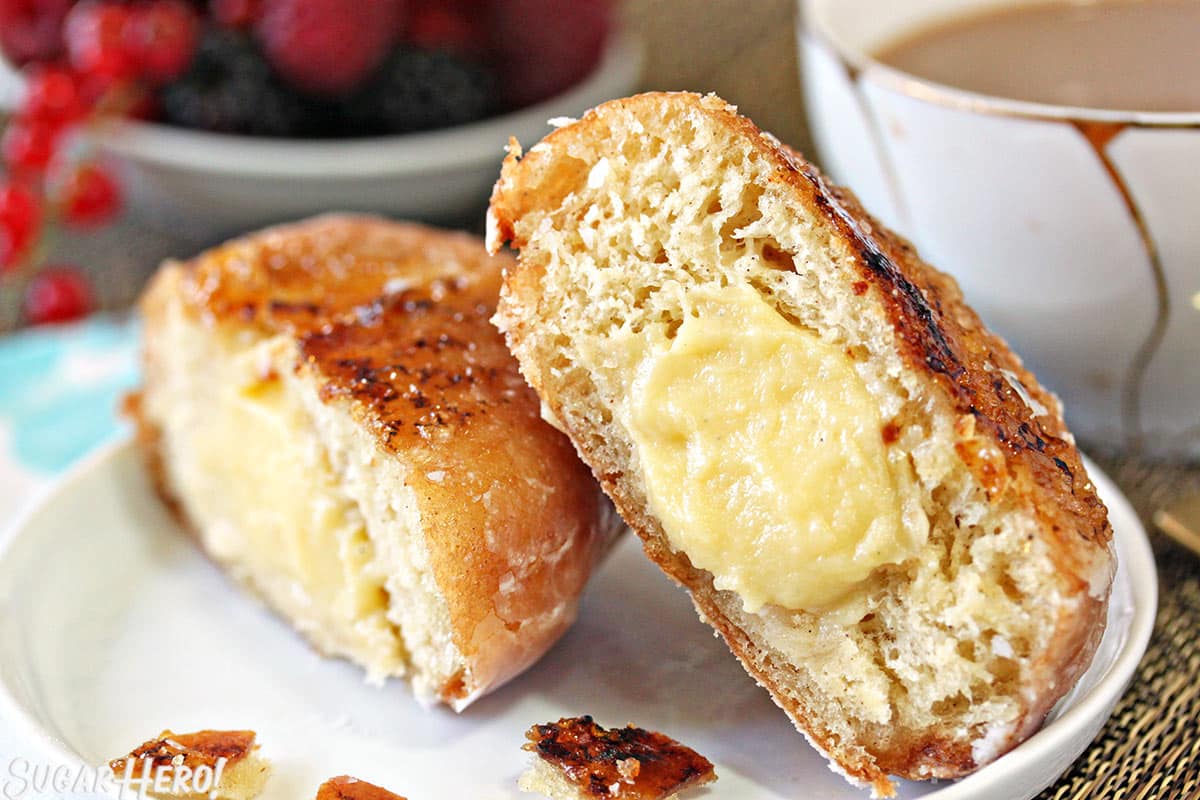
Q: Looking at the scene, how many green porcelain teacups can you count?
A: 0